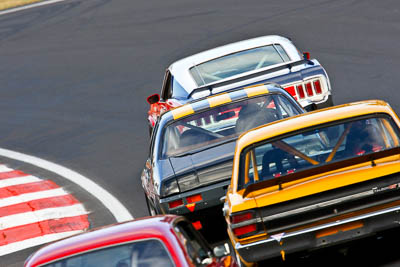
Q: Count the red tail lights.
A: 7